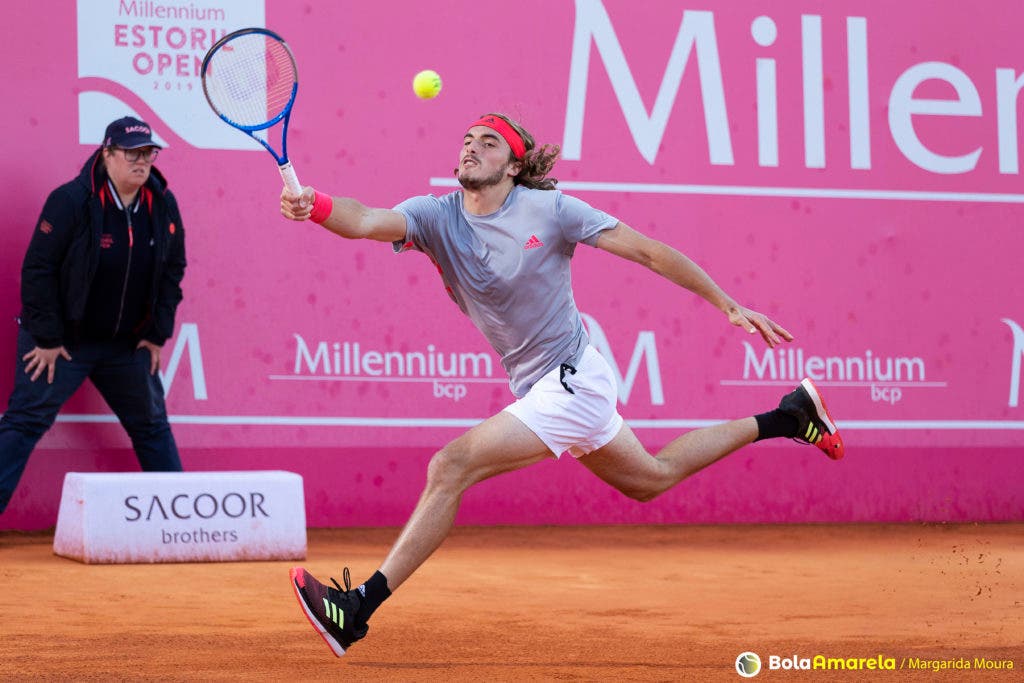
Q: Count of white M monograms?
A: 3